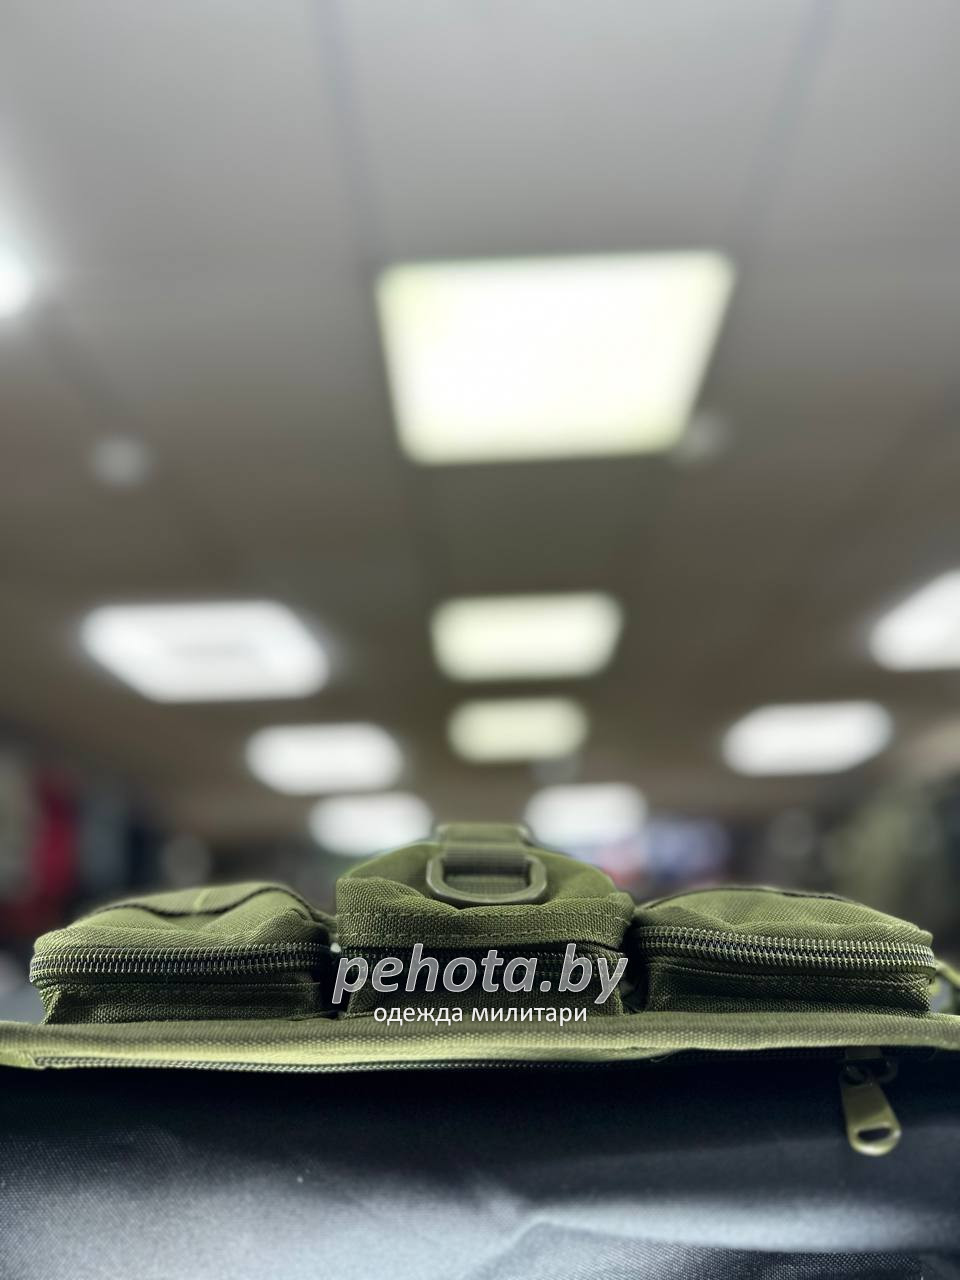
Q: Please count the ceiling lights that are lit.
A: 10